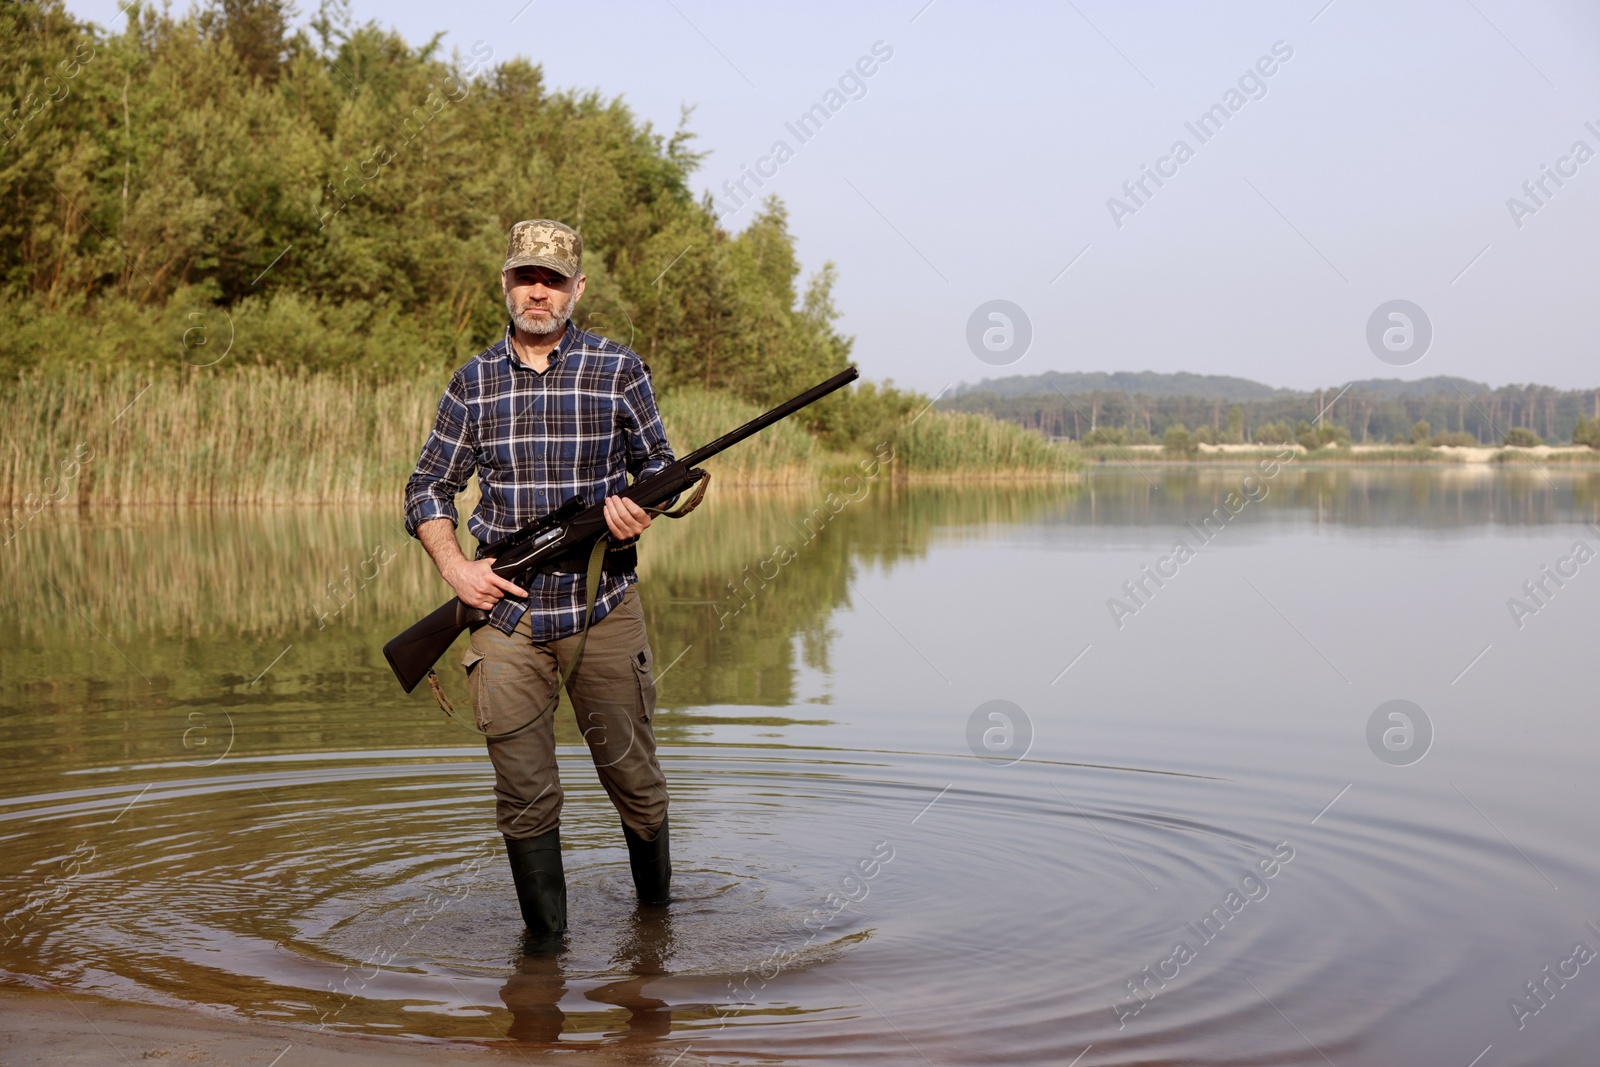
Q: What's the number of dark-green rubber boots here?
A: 2